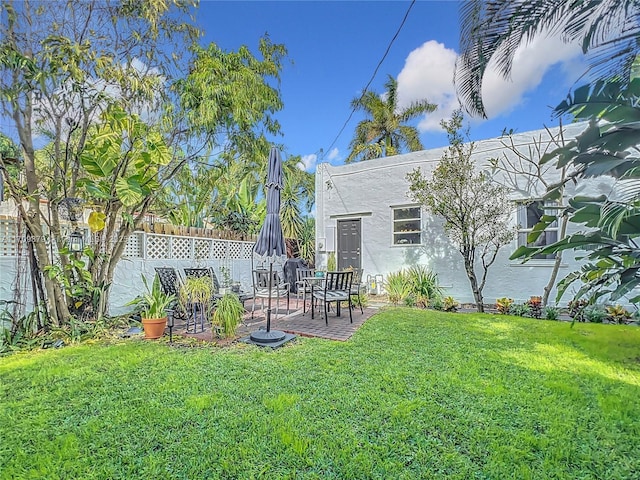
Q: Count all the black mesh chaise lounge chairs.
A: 2